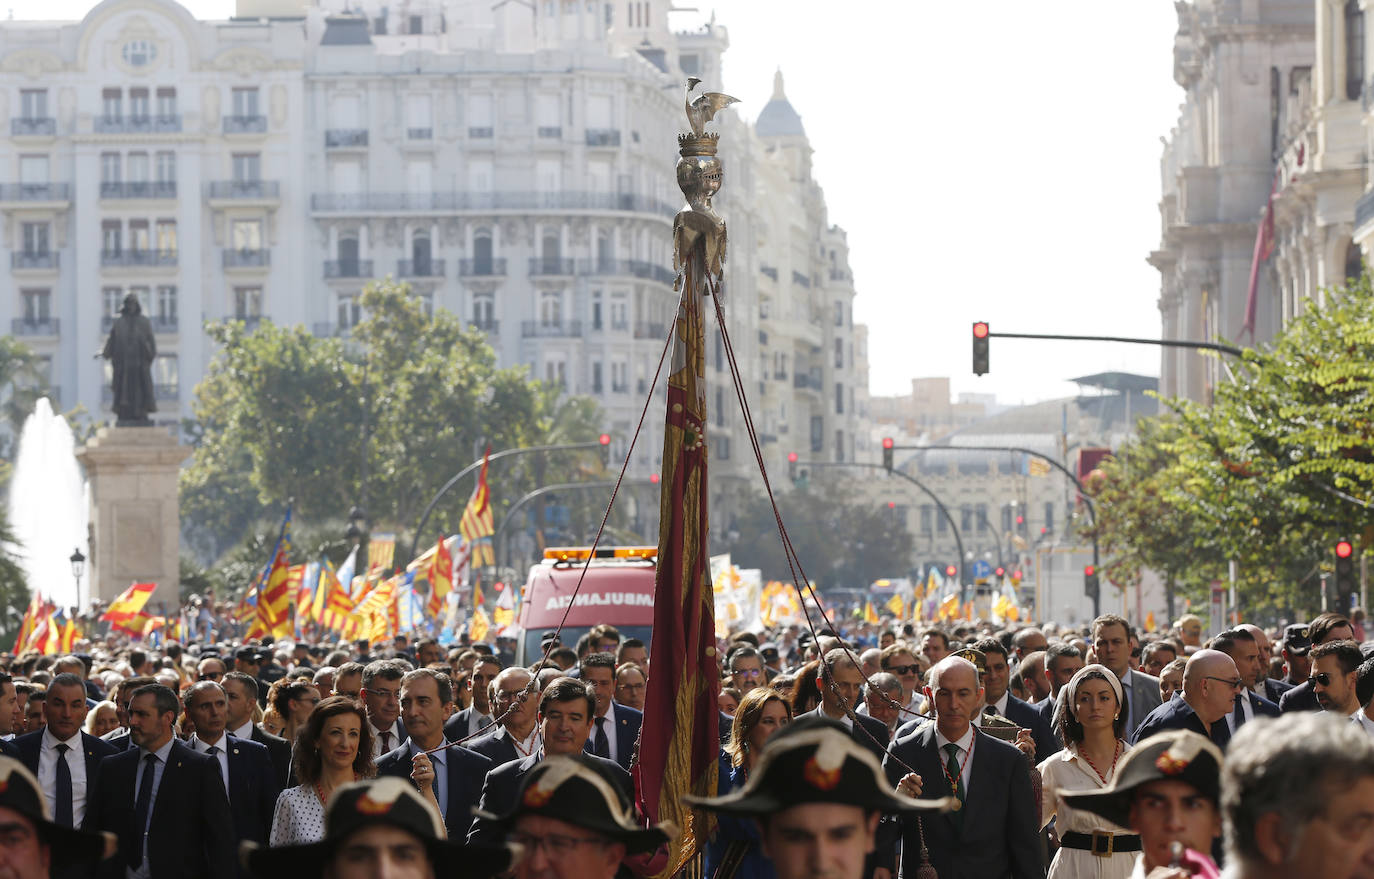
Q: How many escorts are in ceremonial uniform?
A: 5